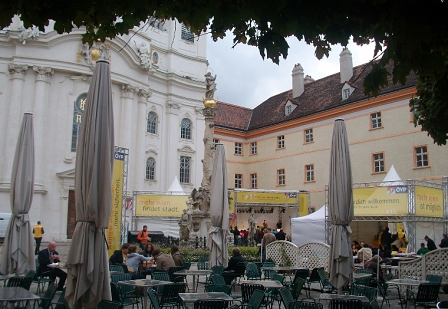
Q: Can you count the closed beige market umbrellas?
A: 4